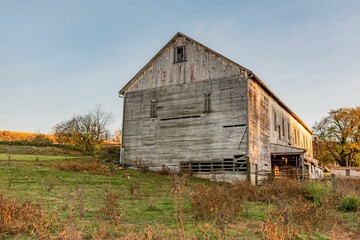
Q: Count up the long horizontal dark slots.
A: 2